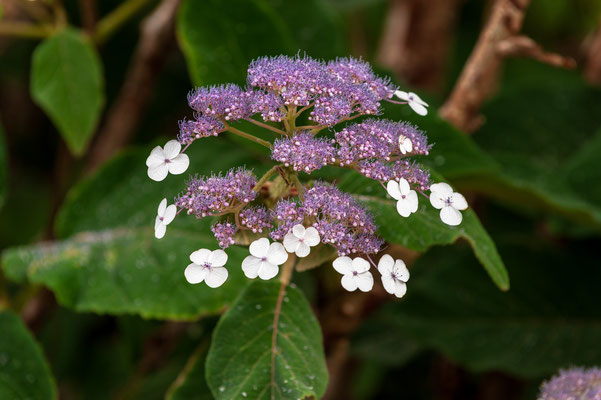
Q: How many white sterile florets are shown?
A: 11